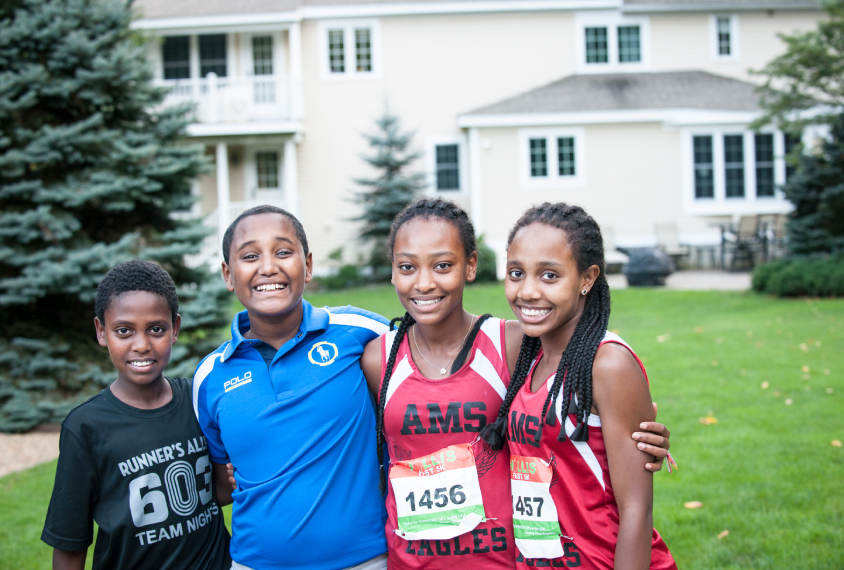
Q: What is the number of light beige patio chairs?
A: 2